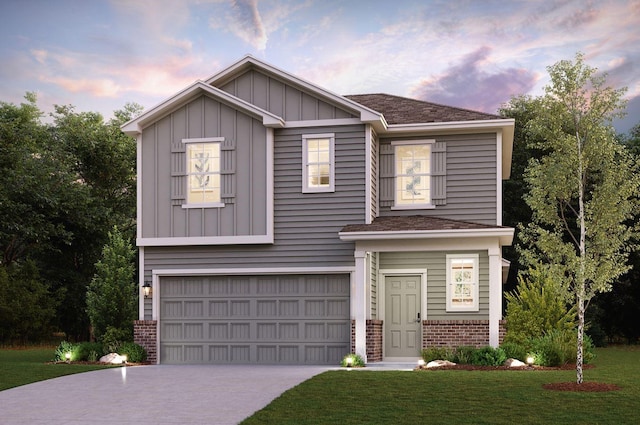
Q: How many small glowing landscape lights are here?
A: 5